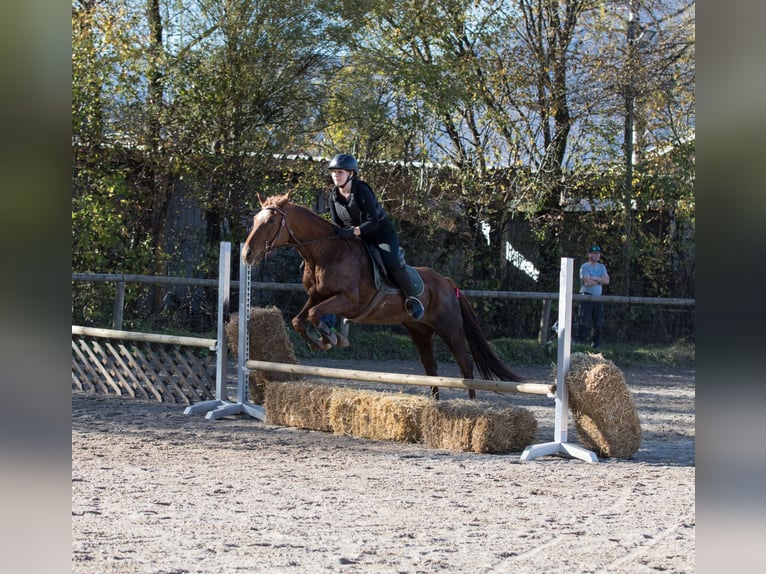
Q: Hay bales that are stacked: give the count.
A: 5